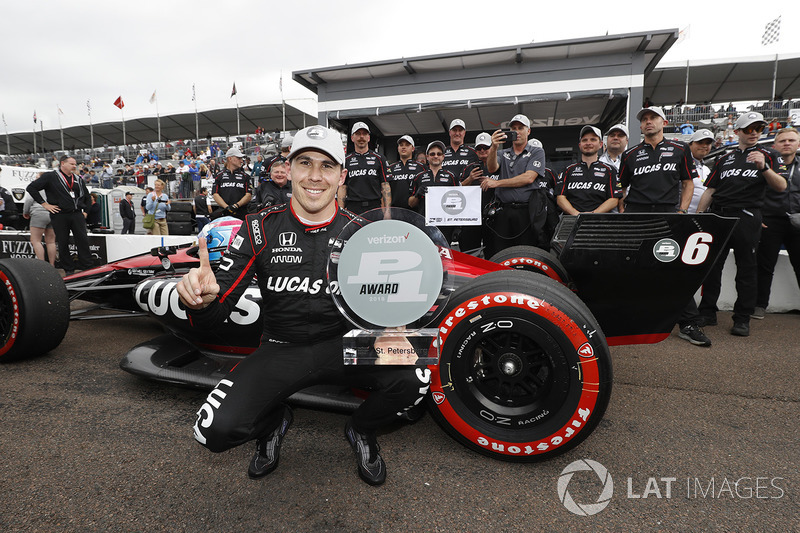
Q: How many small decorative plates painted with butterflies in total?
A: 0